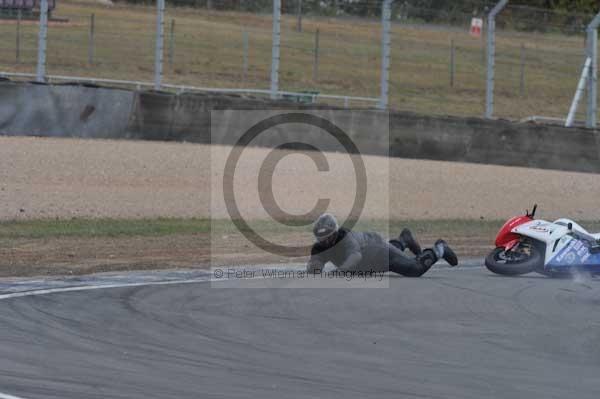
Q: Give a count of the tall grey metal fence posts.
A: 6